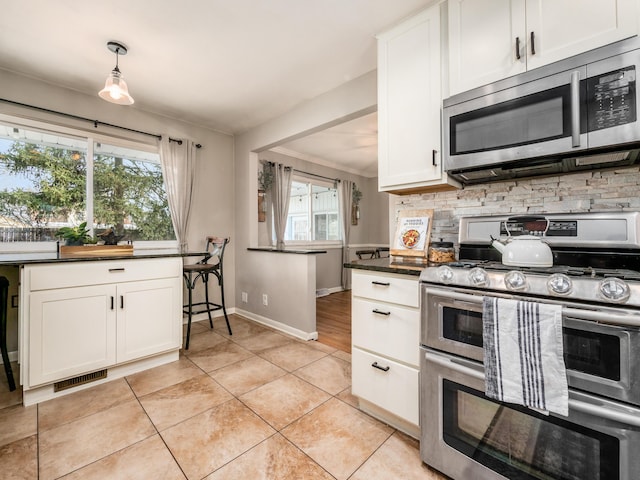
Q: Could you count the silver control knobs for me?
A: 5